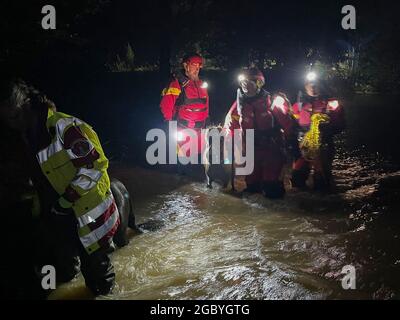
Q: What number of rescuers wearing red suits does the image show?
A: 3